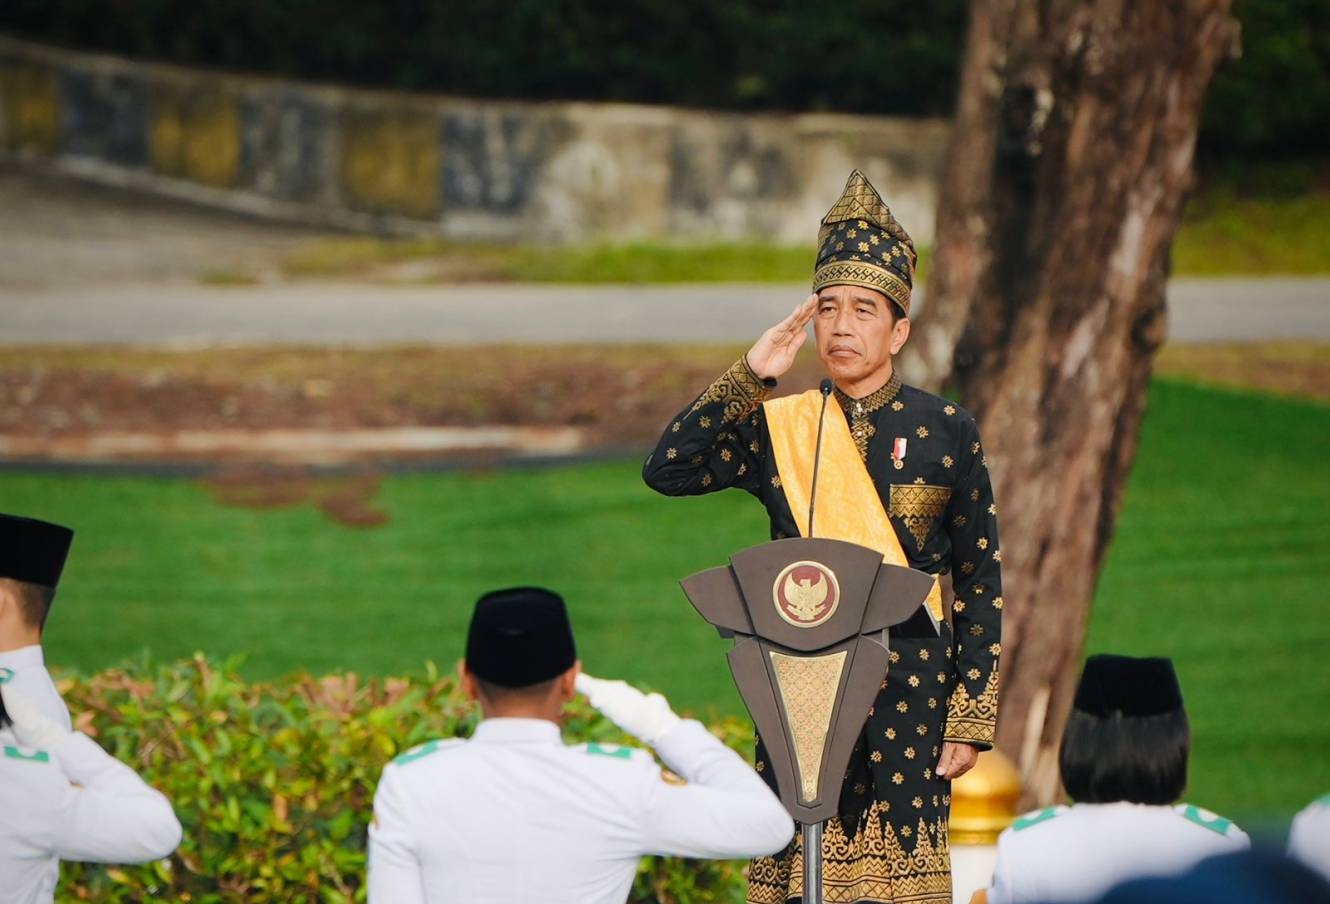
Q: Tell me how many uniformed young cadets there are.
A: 5